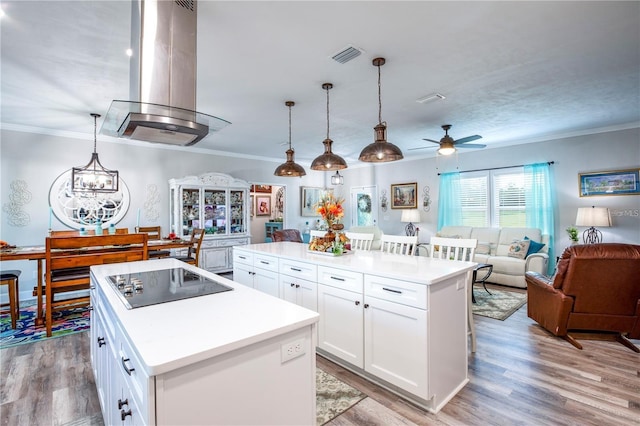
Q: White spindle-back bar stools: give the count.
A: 4